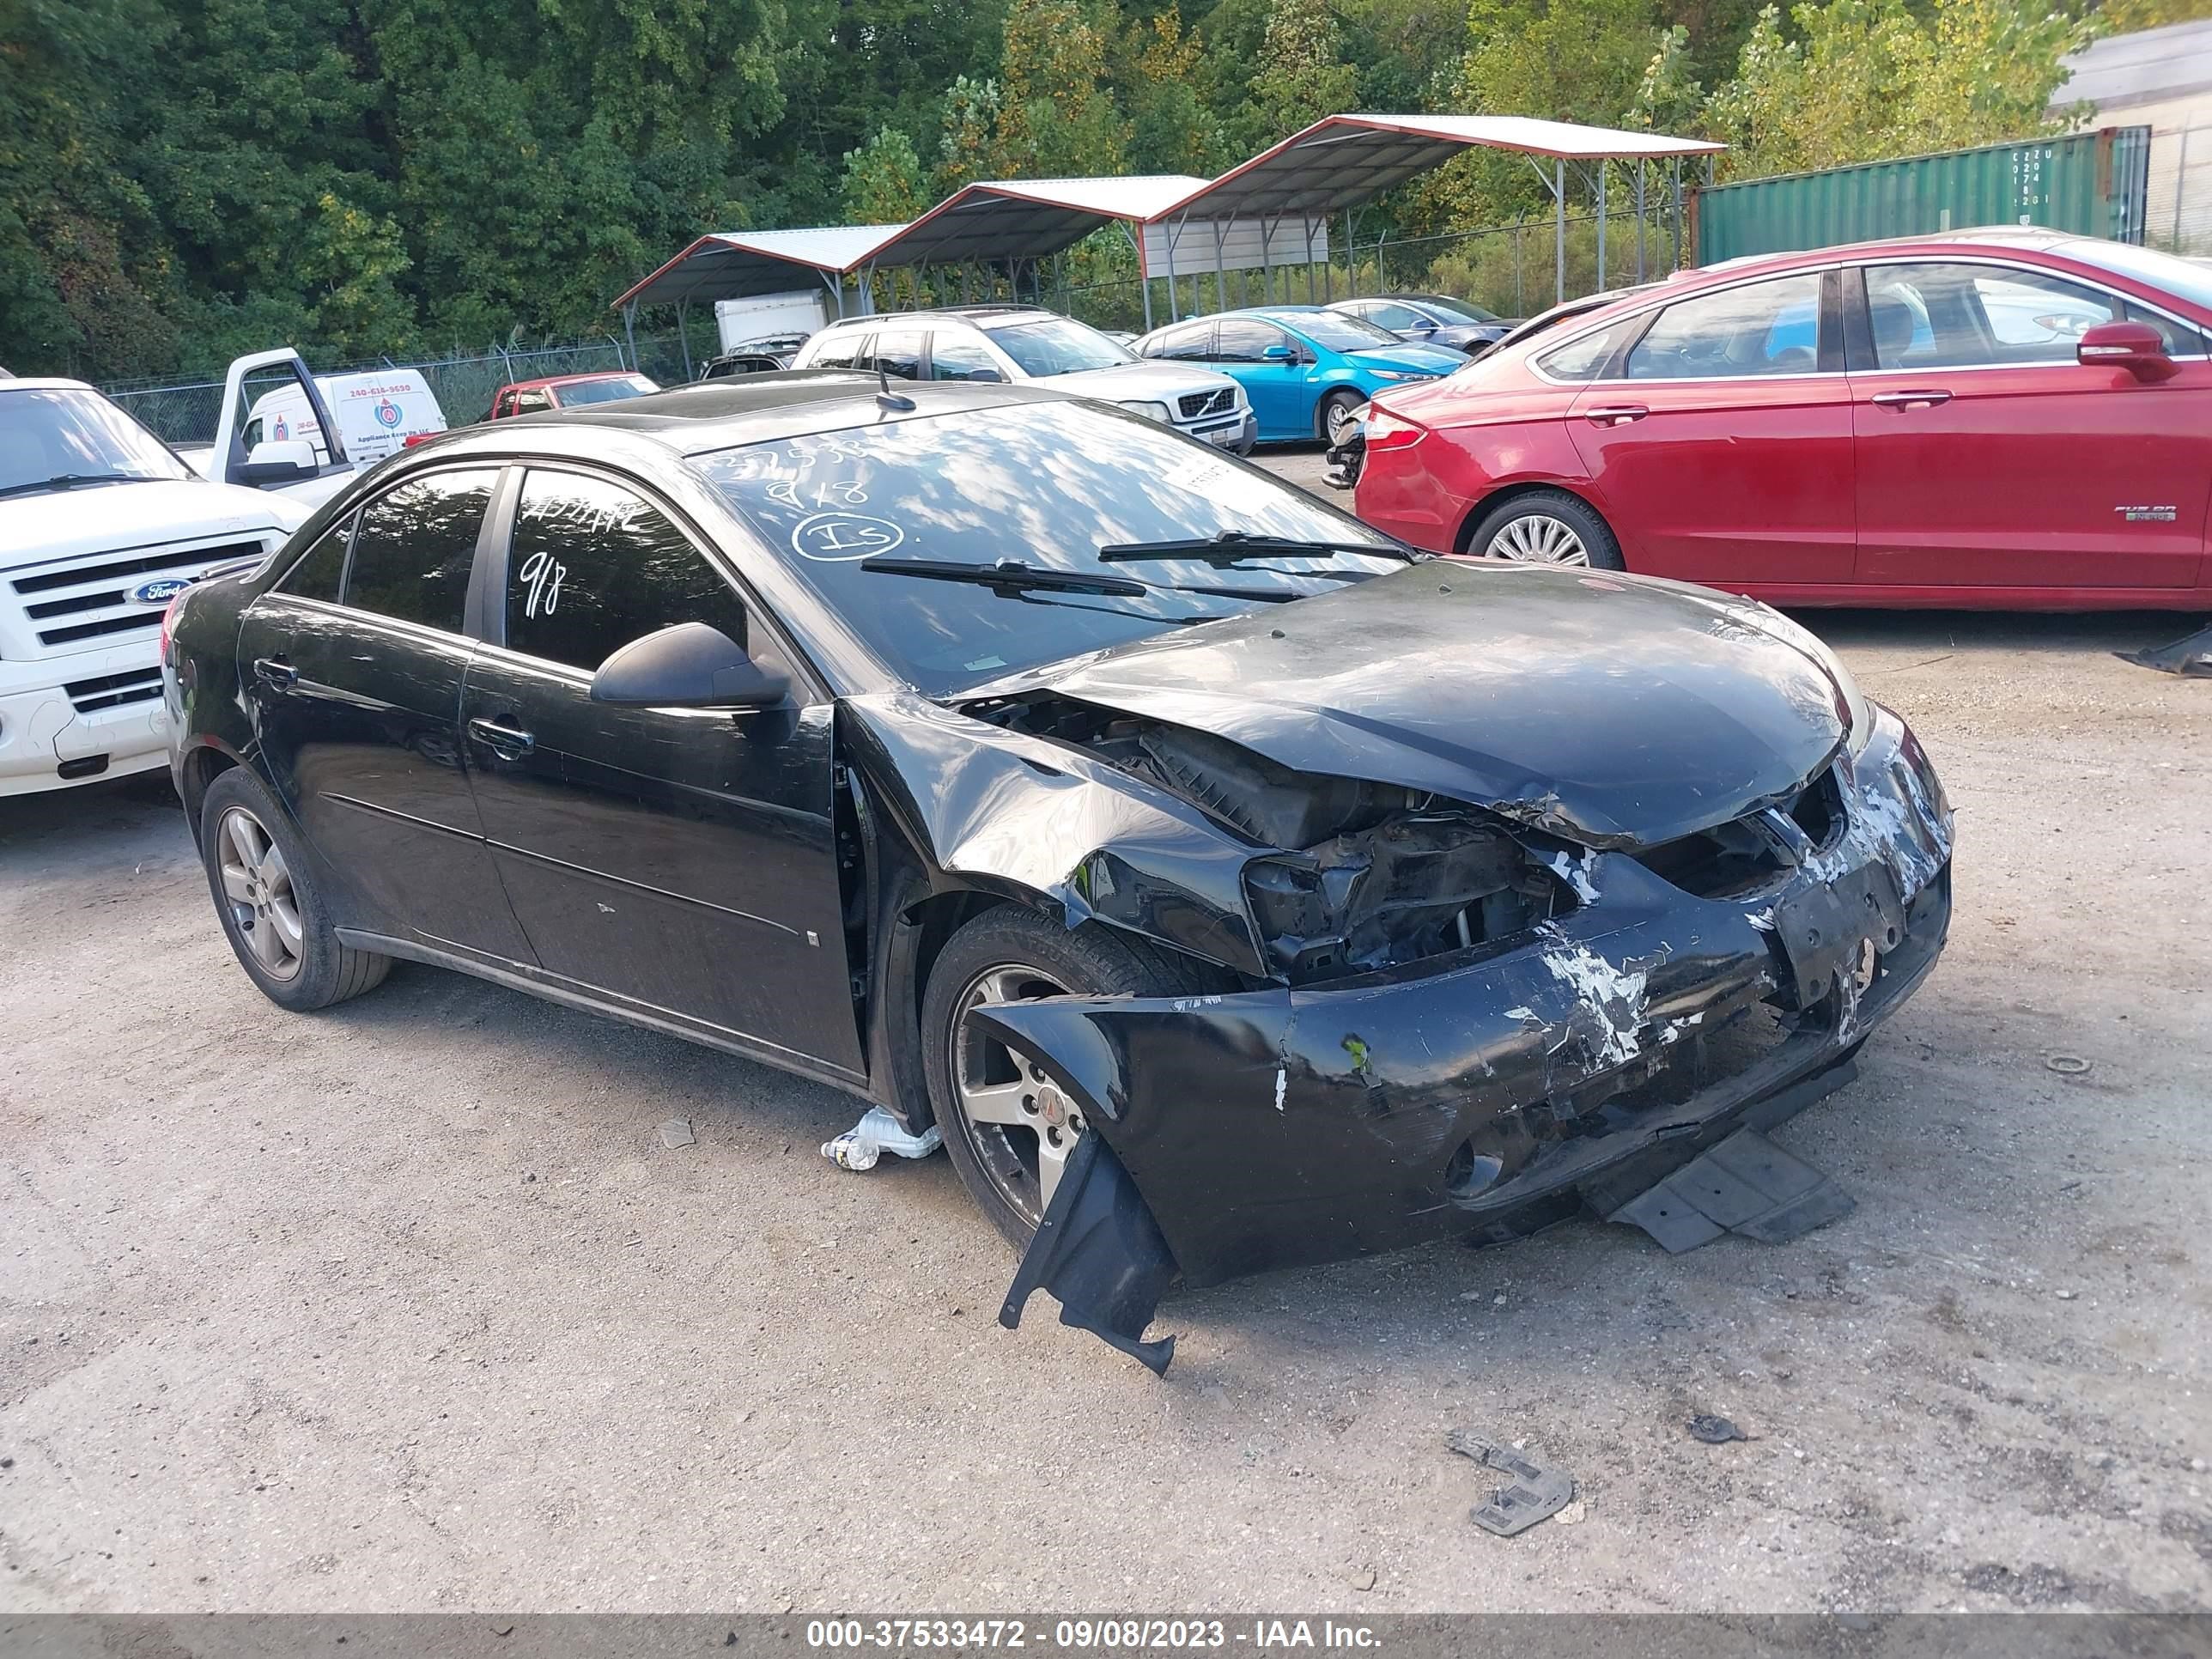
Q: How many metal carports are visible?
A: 3